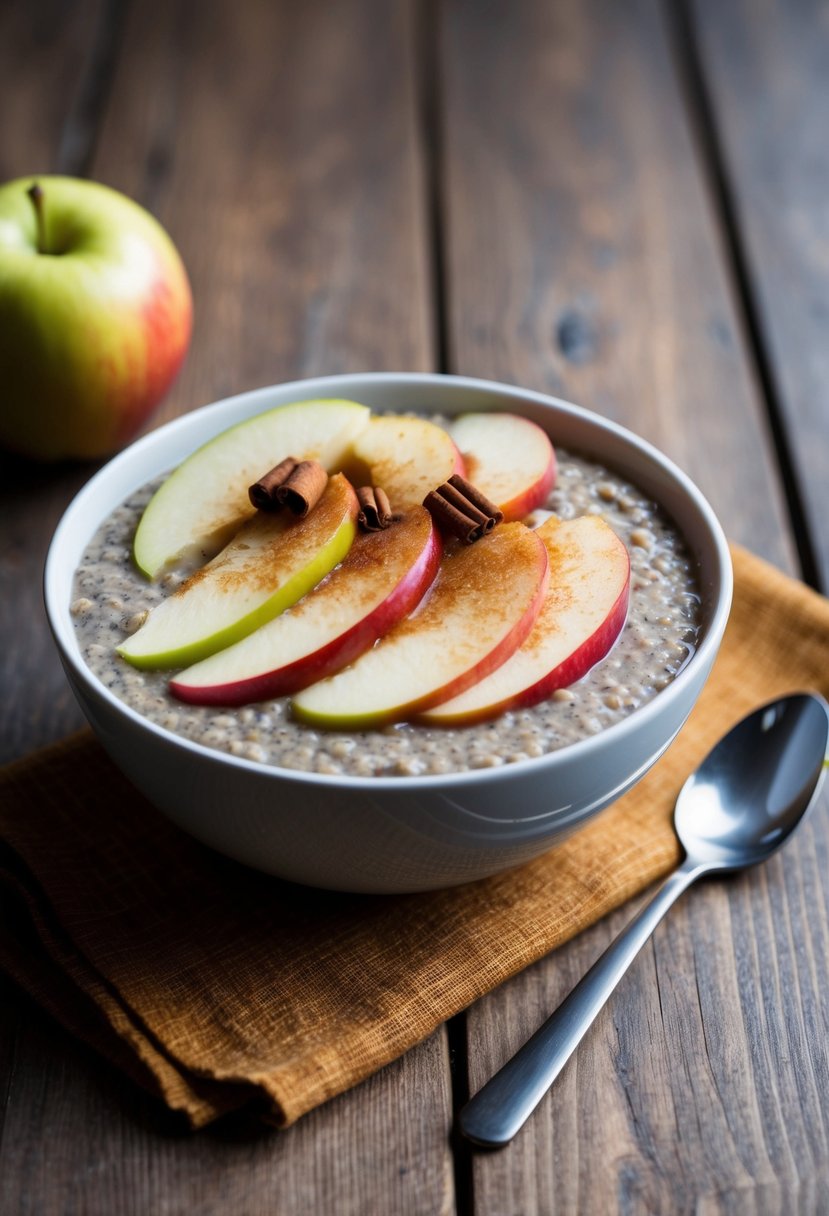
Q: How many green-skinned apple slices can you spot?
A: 2